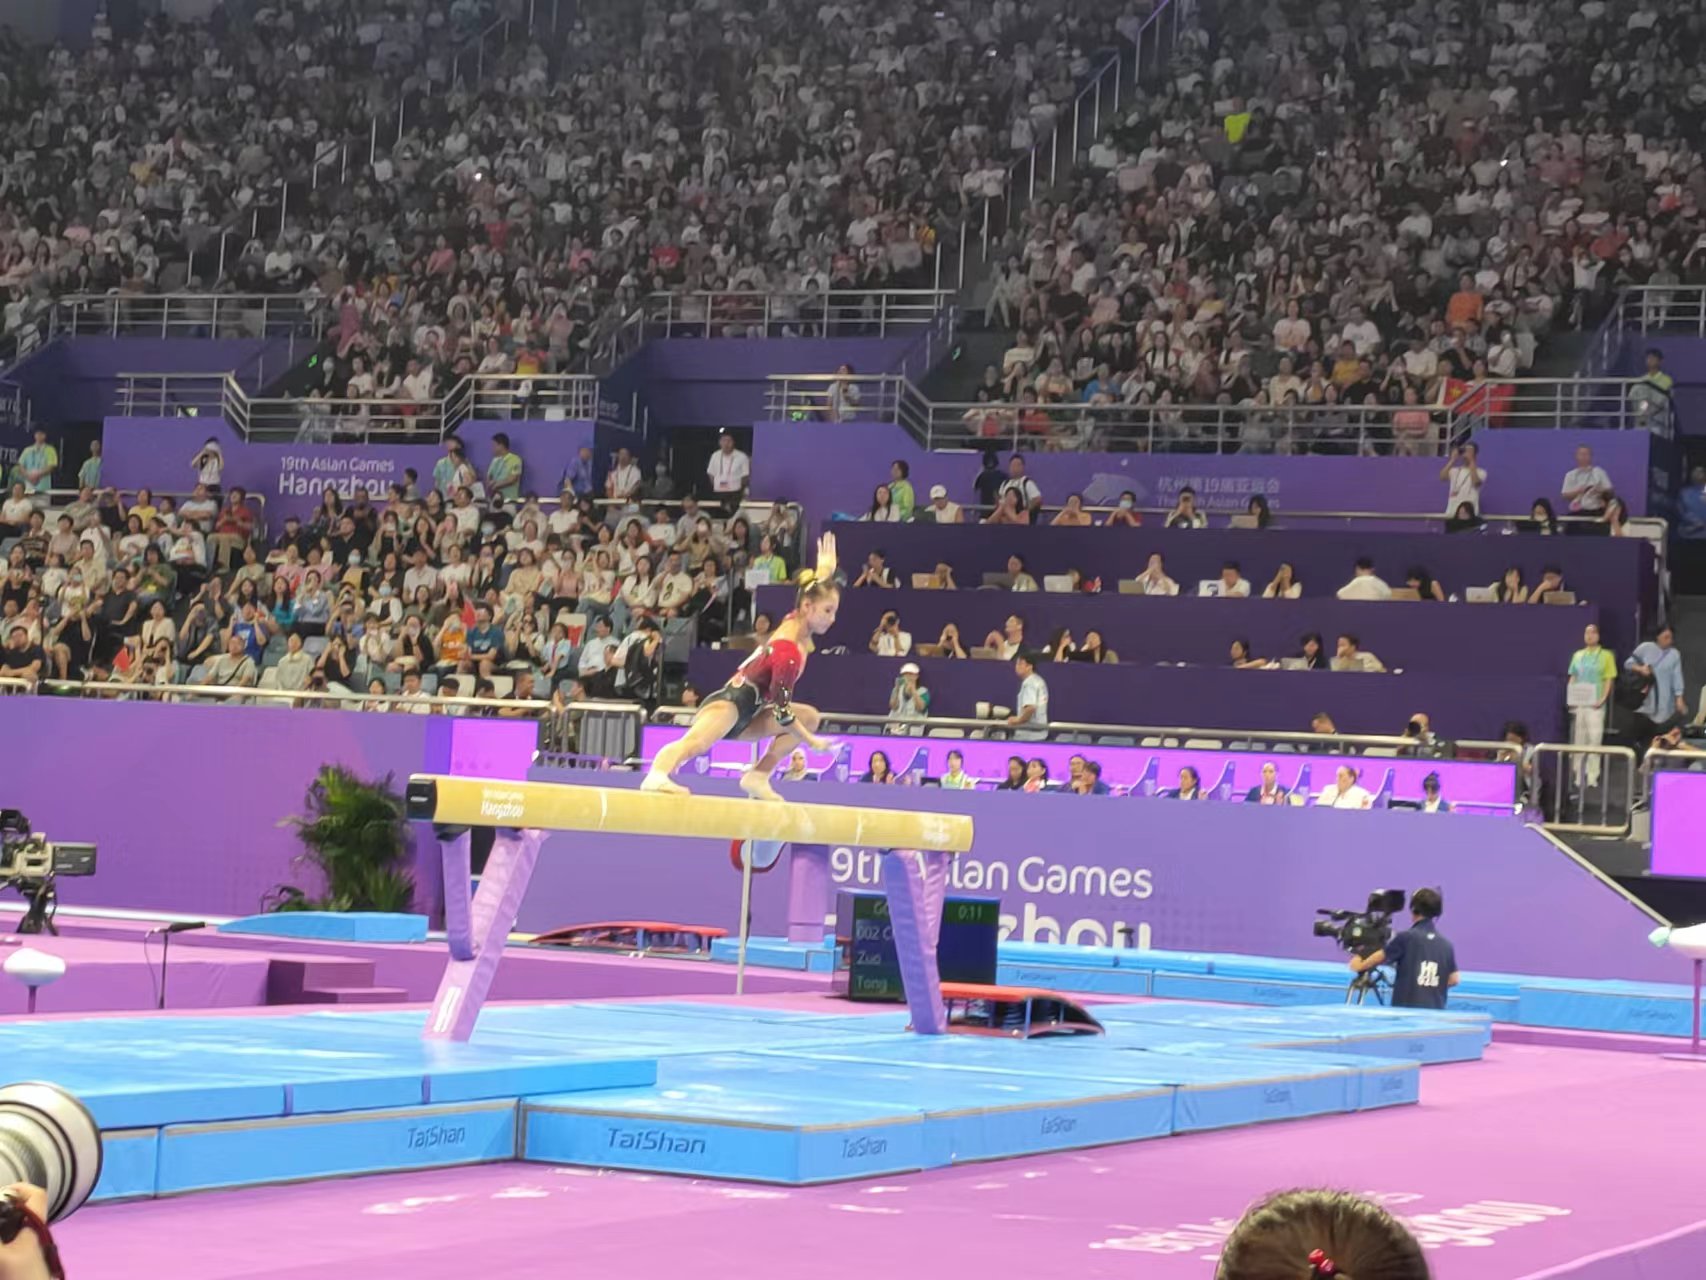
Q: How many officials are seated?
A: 11